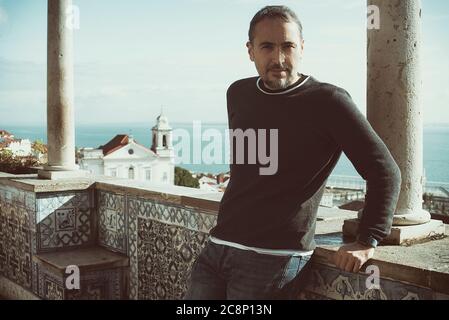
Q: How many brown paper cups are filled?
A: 0